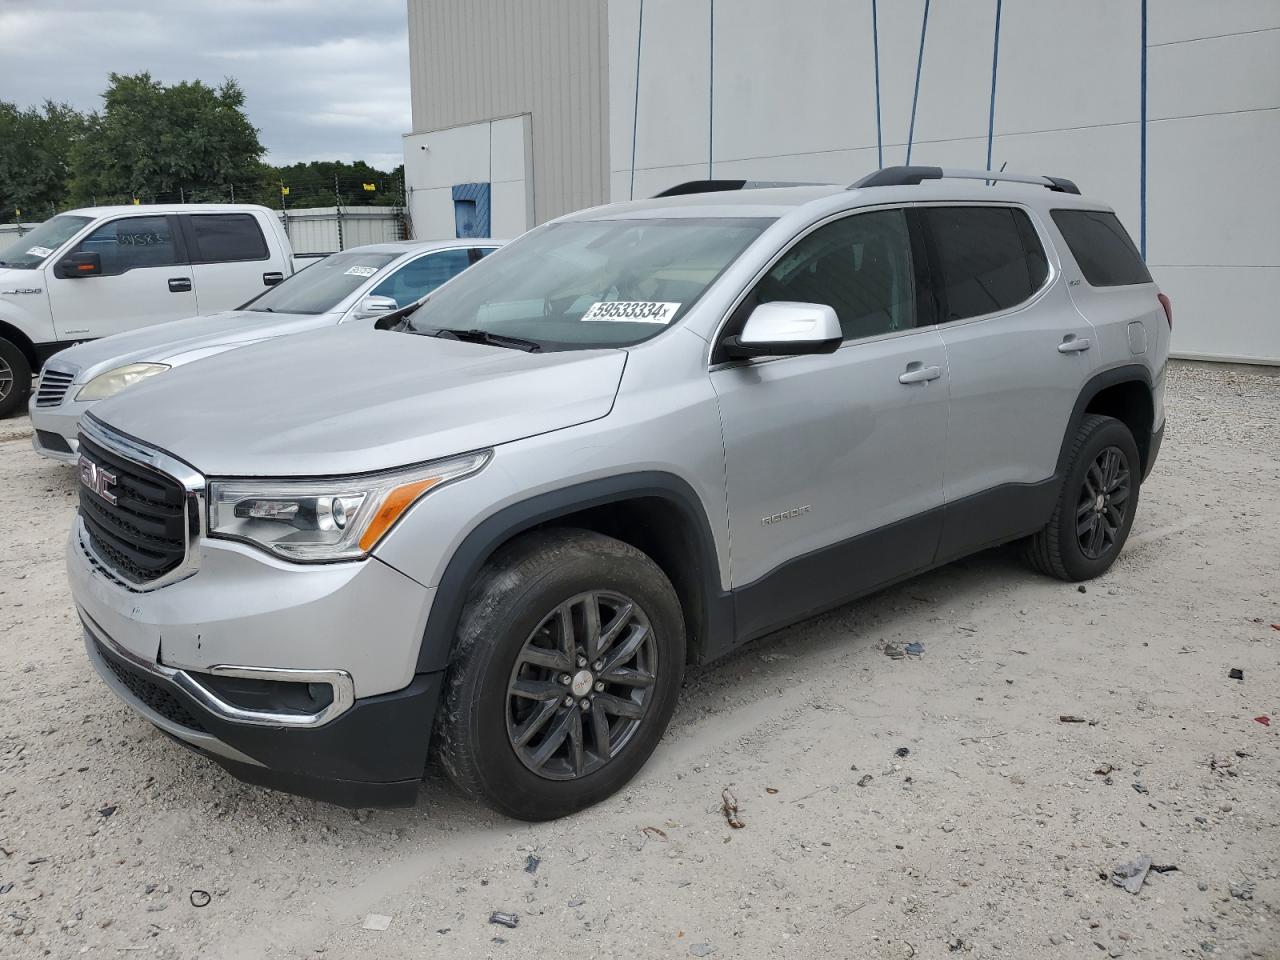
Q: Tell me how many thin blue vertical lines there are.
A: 6